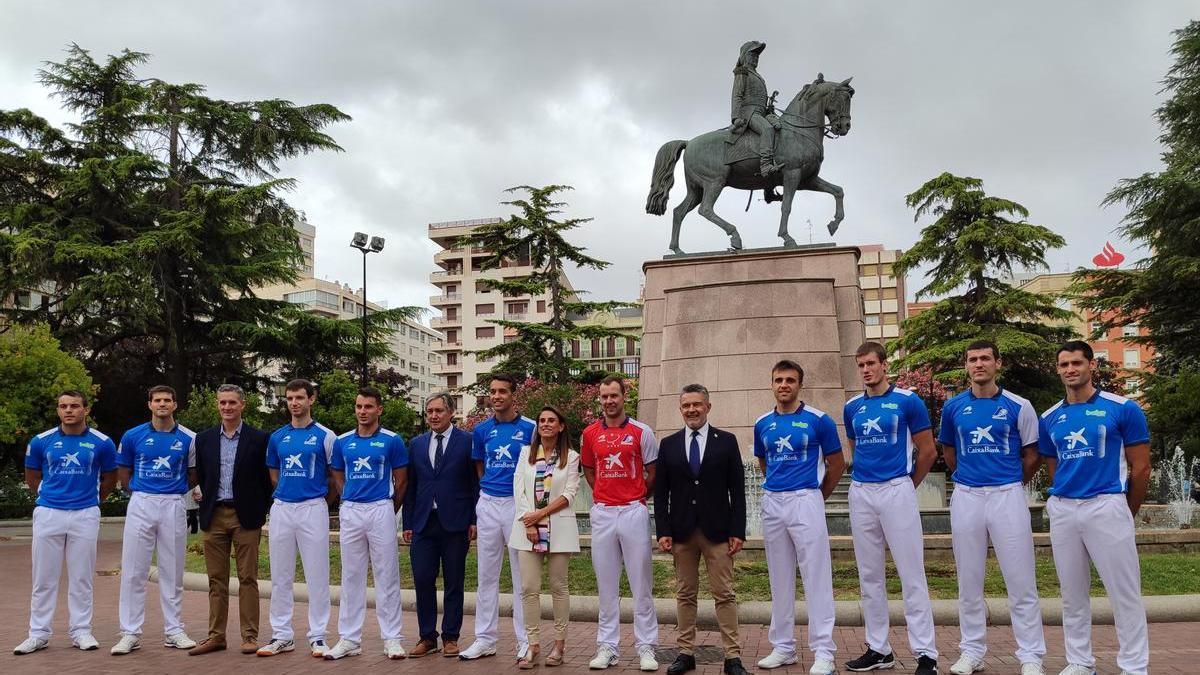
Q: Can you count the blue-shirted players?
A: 9